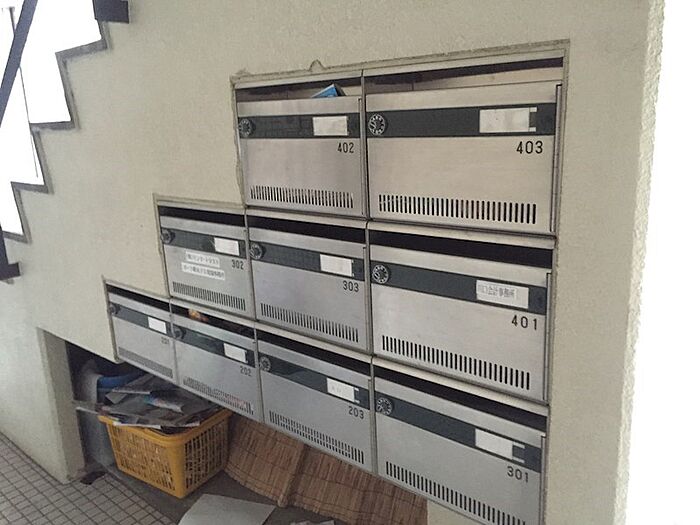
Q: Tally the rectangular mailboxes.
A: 9